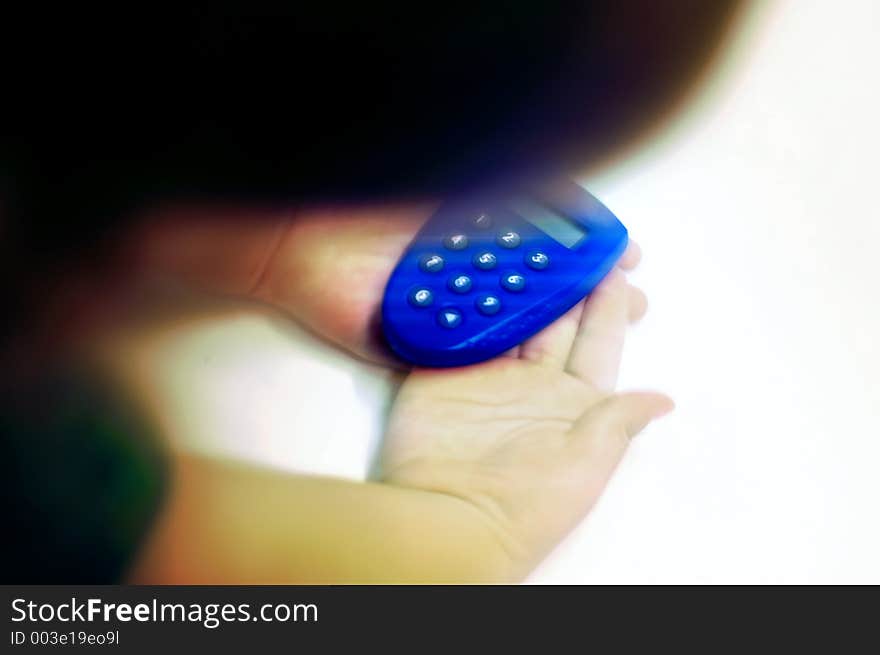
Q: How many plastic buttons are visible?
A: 11